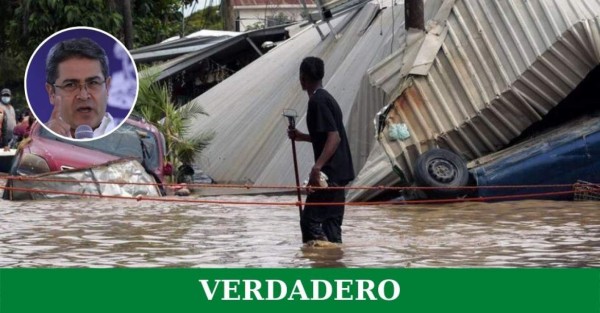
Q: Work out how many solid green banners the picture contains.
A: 1